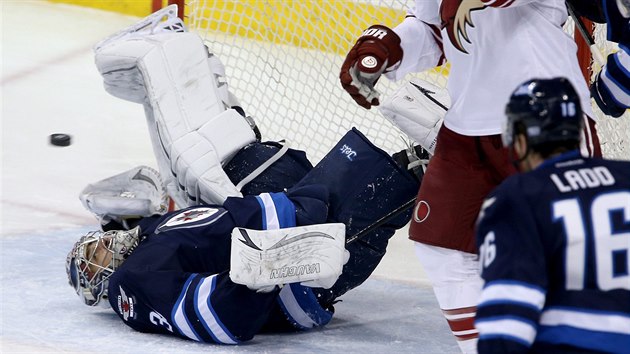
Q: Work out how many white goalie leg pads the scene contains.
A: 2